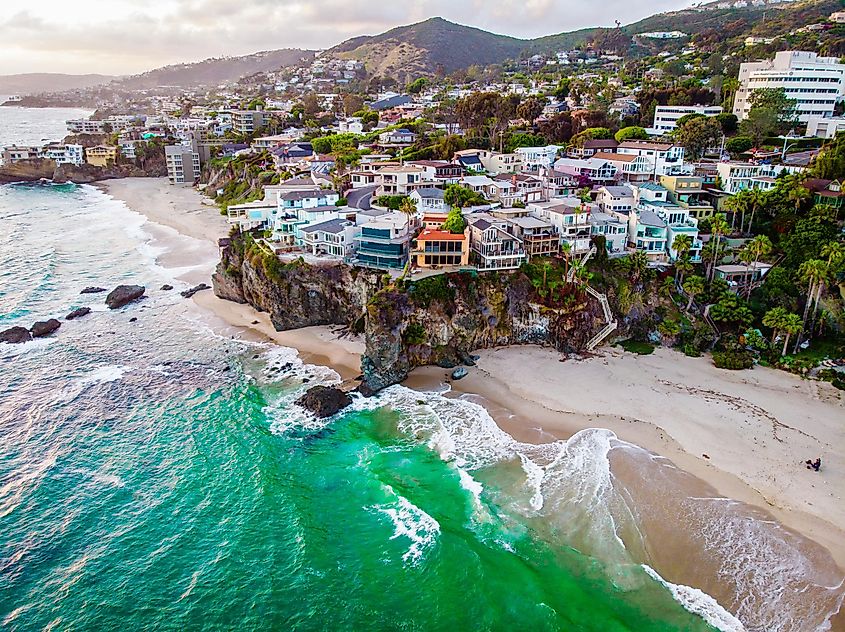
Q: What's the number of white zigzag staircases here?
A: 1